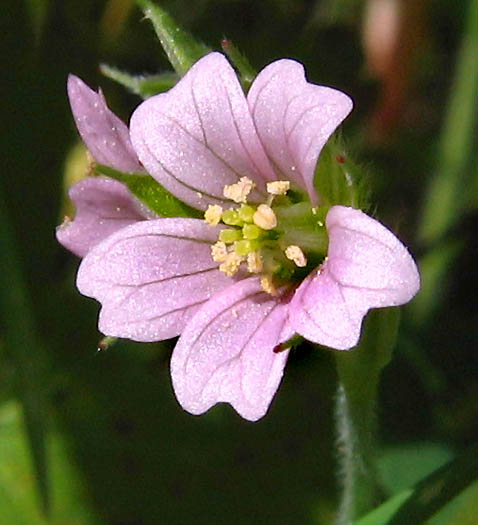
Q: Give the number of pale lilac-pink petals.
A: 7